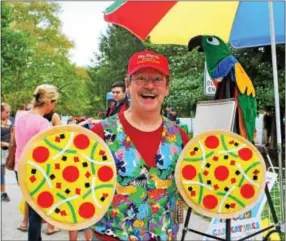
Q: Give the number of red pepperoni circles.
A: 12